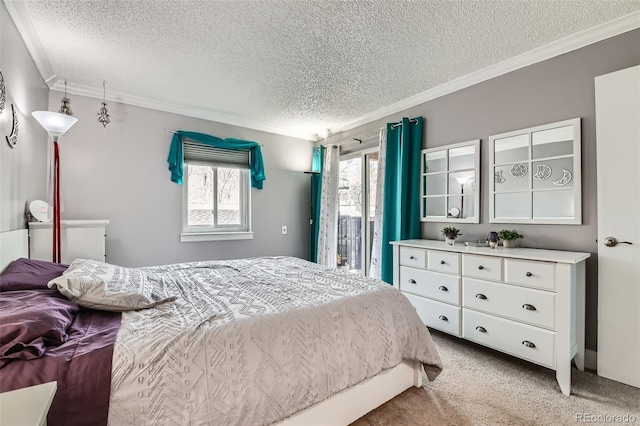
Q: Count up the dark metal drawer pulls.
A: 11